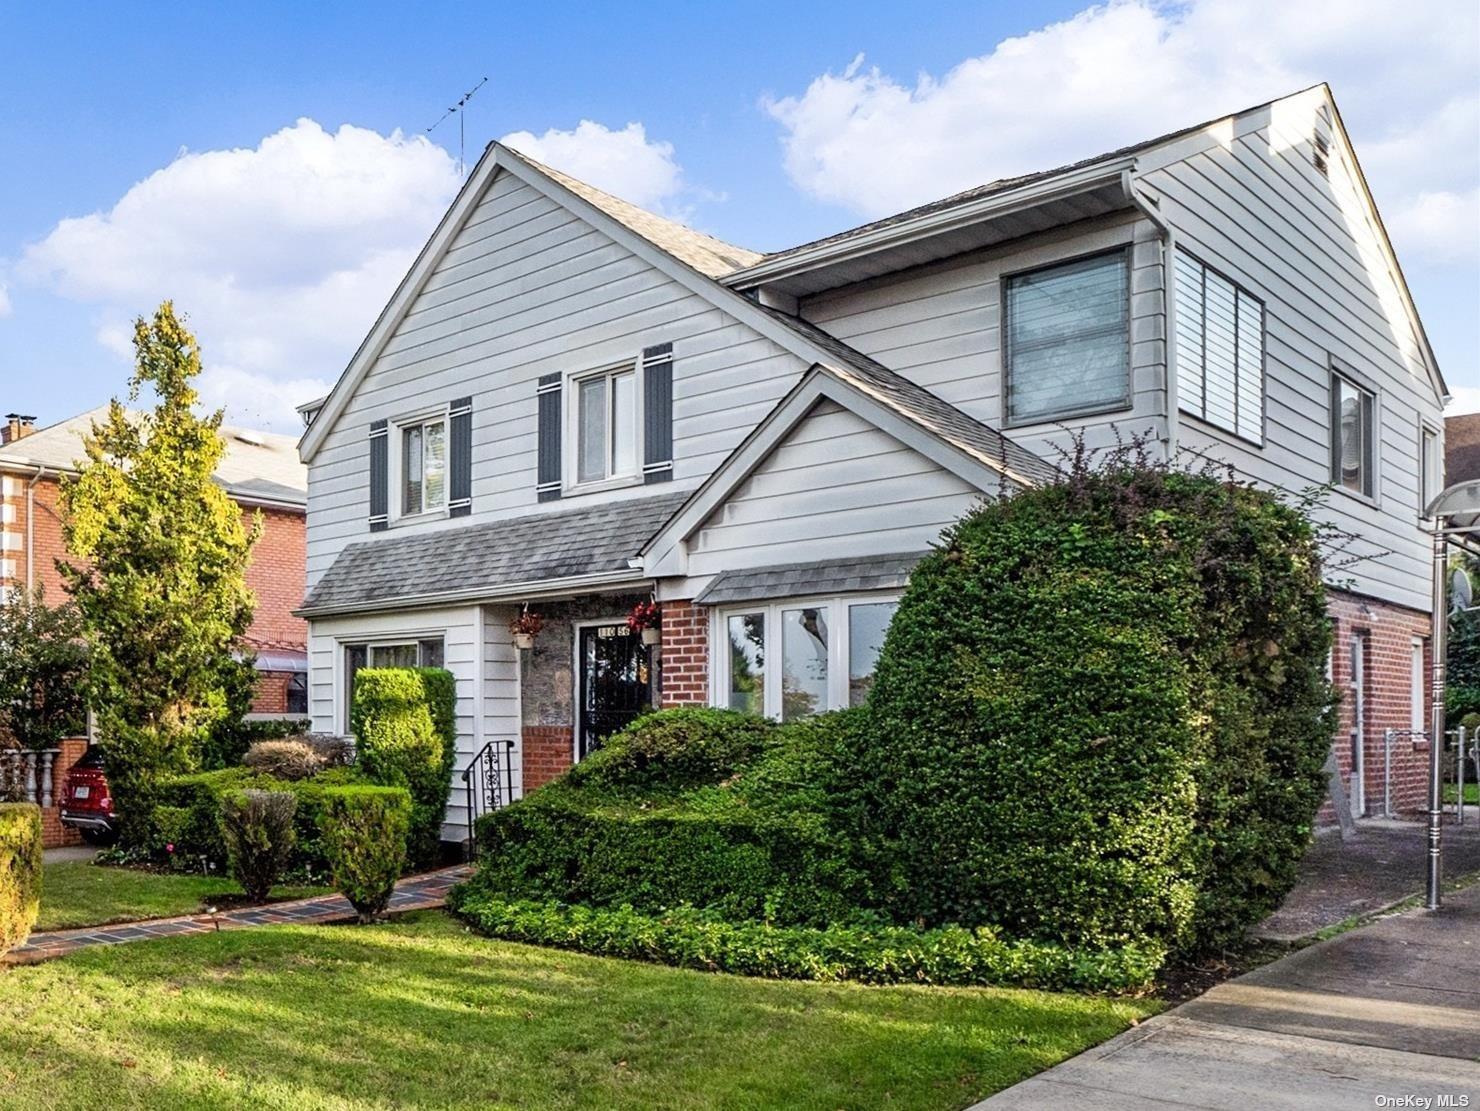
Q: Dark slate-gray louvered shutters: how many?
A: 4